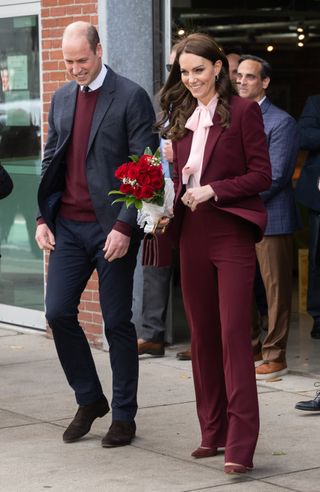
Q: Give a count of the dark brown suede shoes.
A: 2